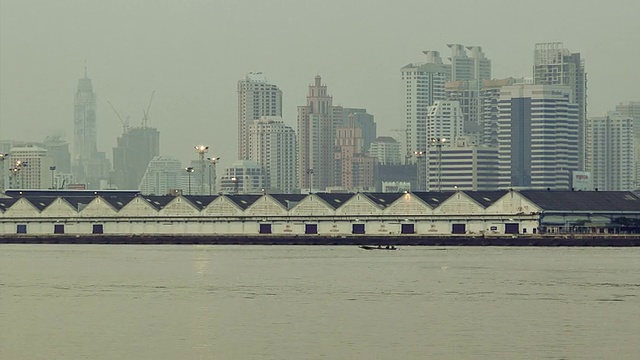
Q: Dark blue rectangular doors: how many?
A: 9